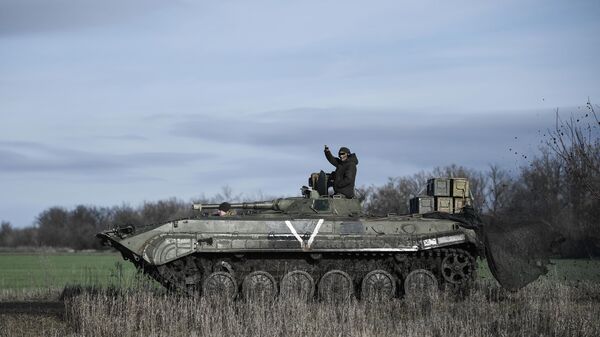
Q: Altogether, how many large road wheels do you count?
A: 6